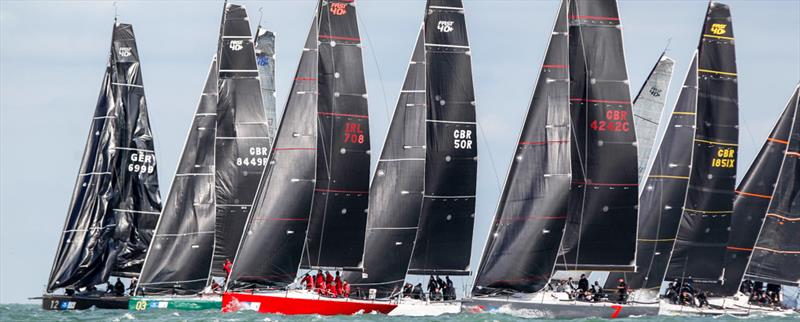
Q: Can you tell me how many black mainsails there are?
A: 7